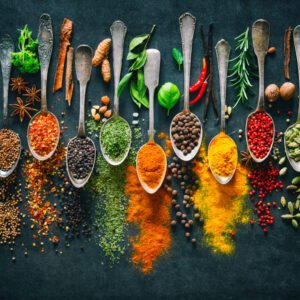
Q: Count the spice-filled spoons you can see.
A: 9